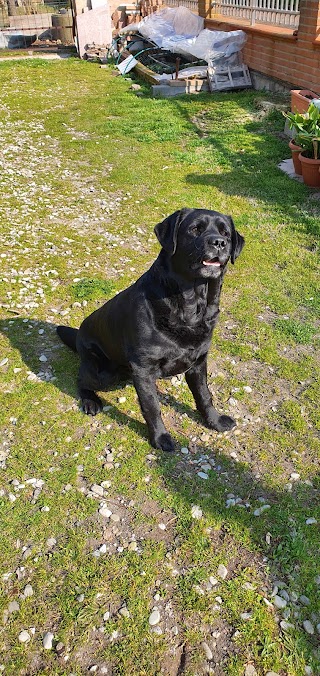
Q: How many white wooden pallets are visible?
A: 1